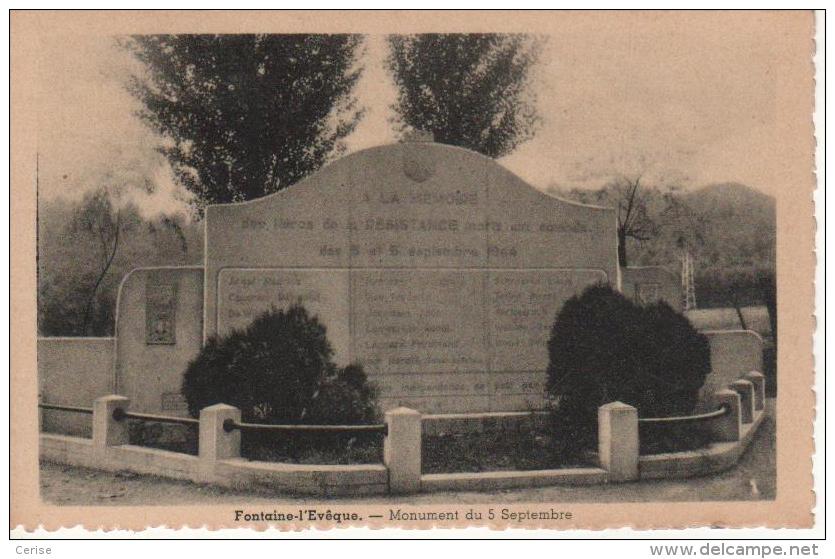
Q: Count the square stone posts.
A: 7